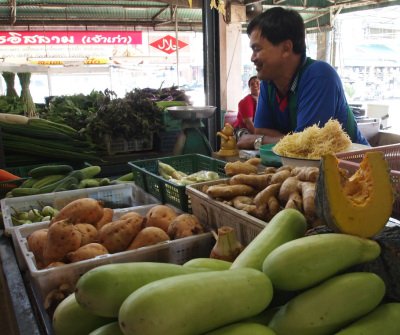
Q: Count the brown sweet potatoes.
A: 12